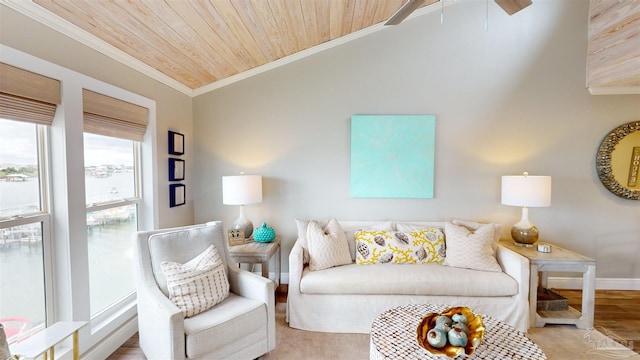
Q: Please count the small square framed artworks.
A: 3